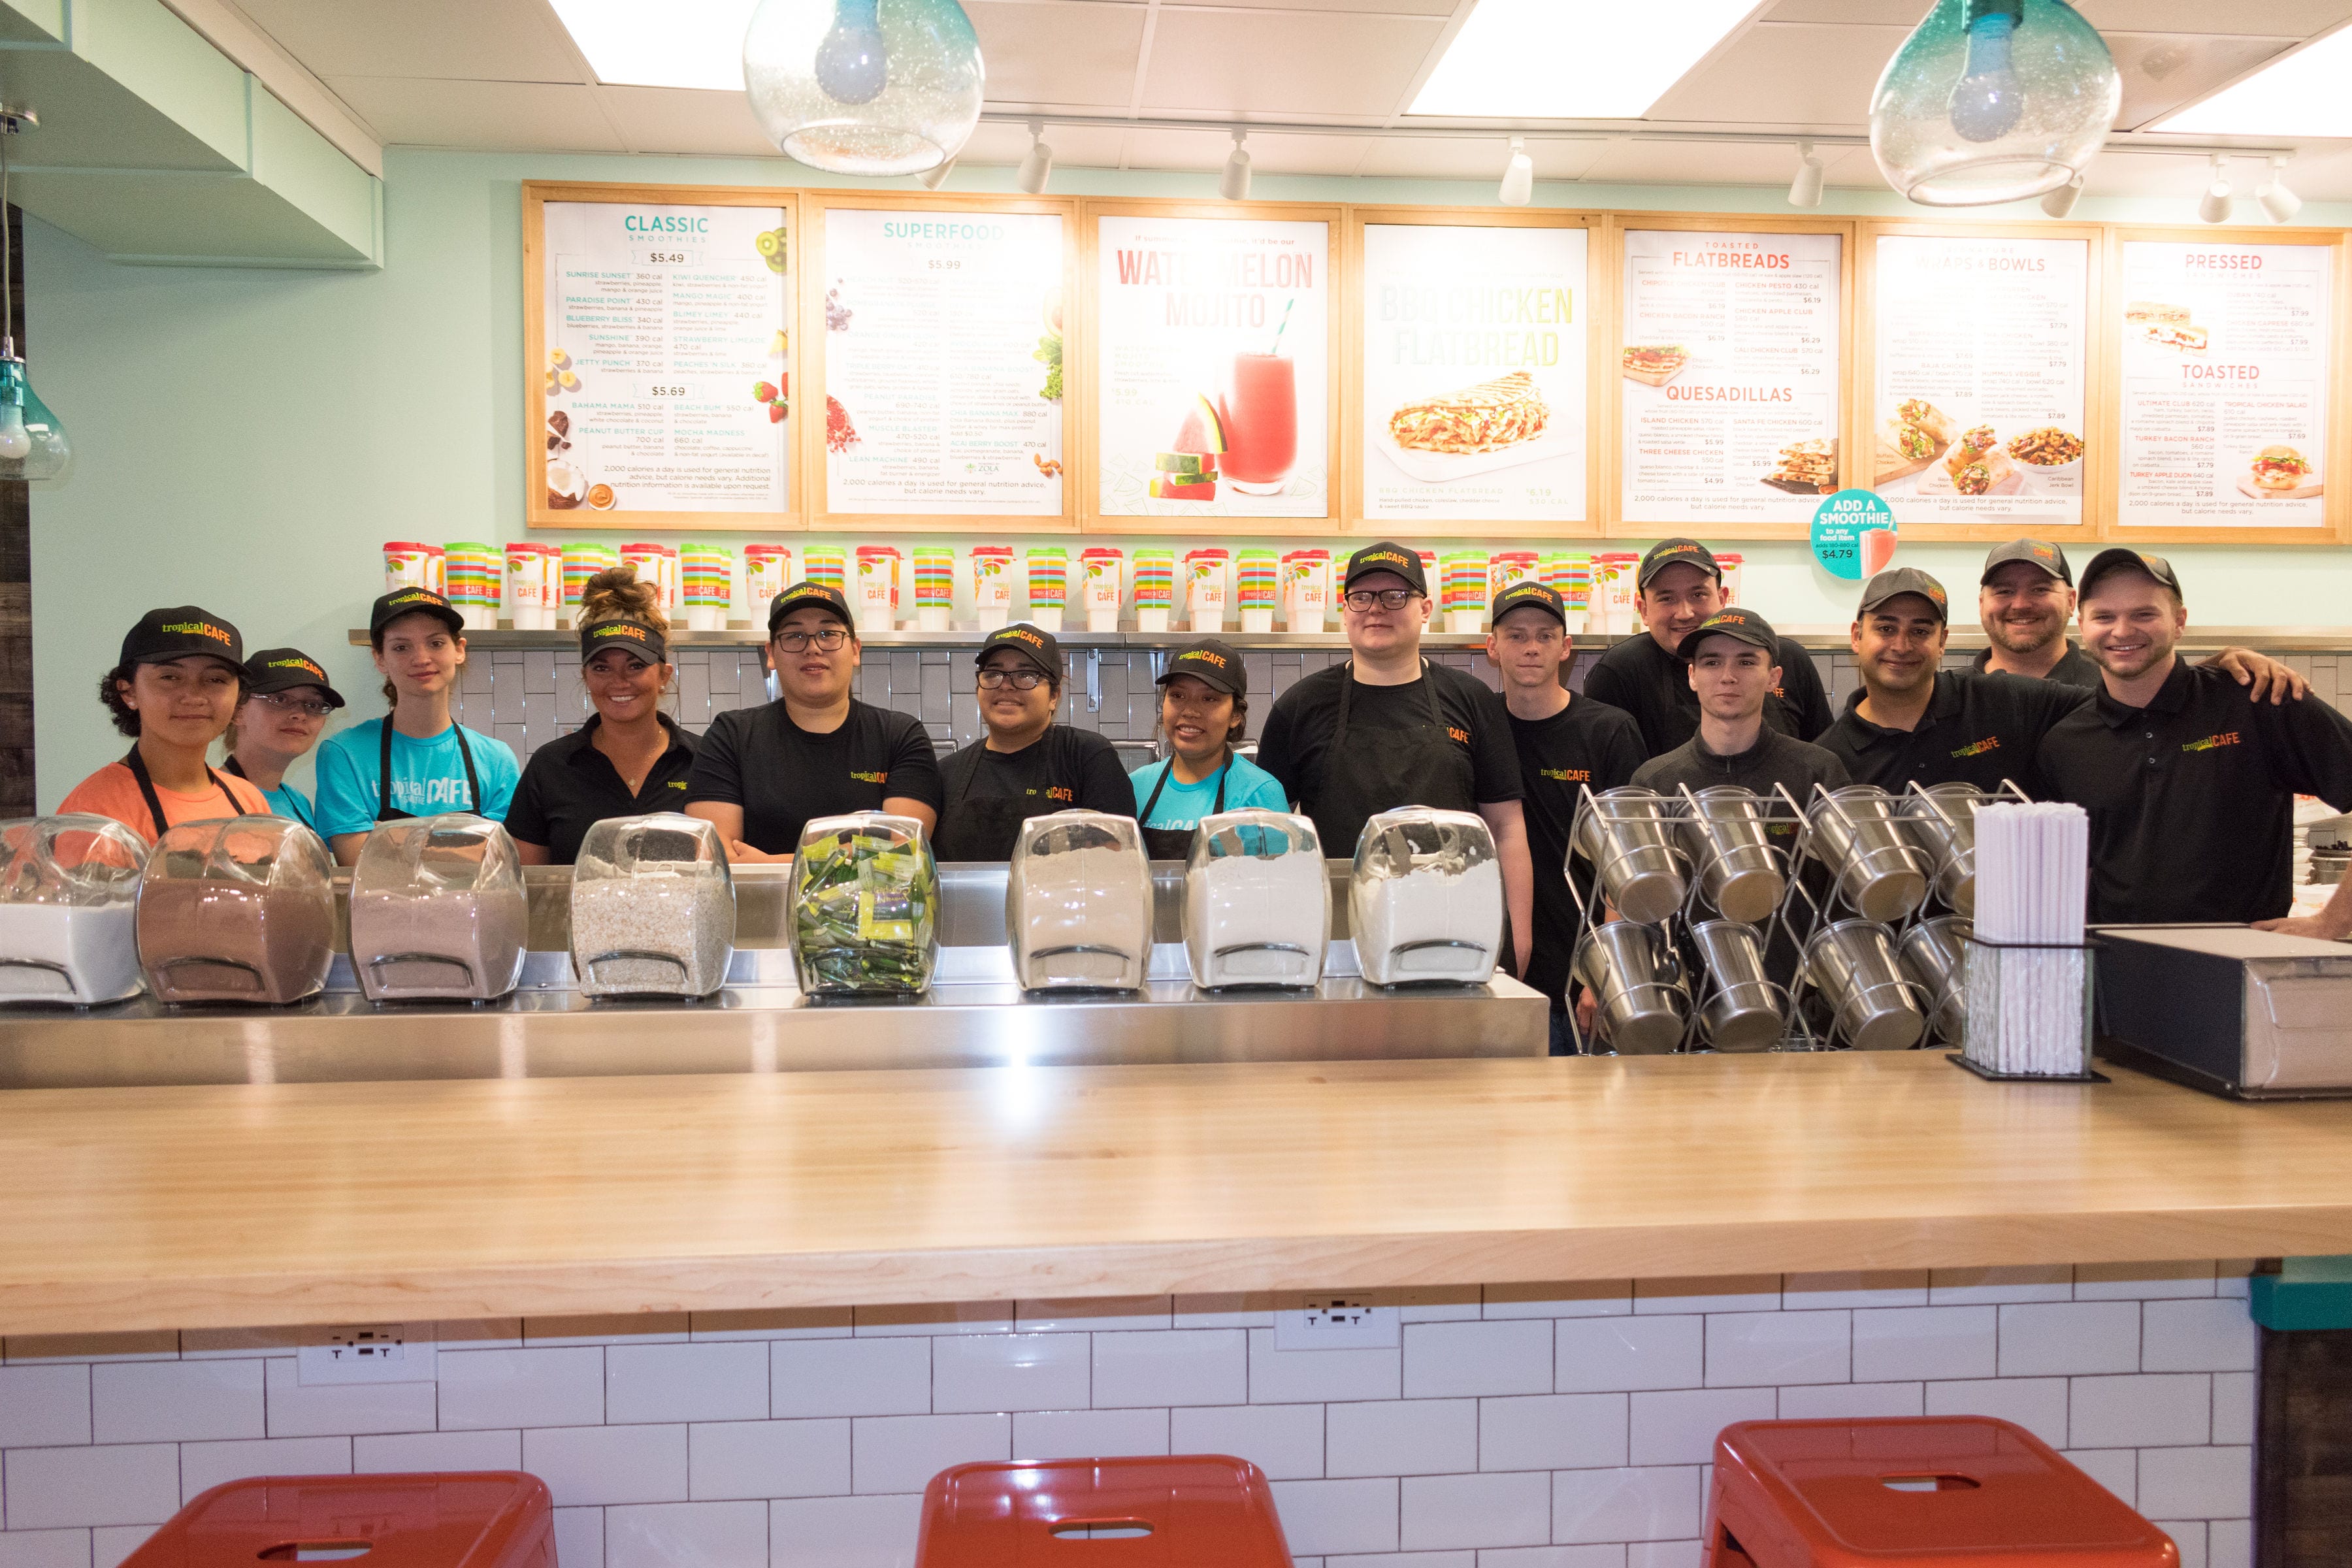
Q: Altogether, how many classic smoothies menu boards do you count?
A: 1